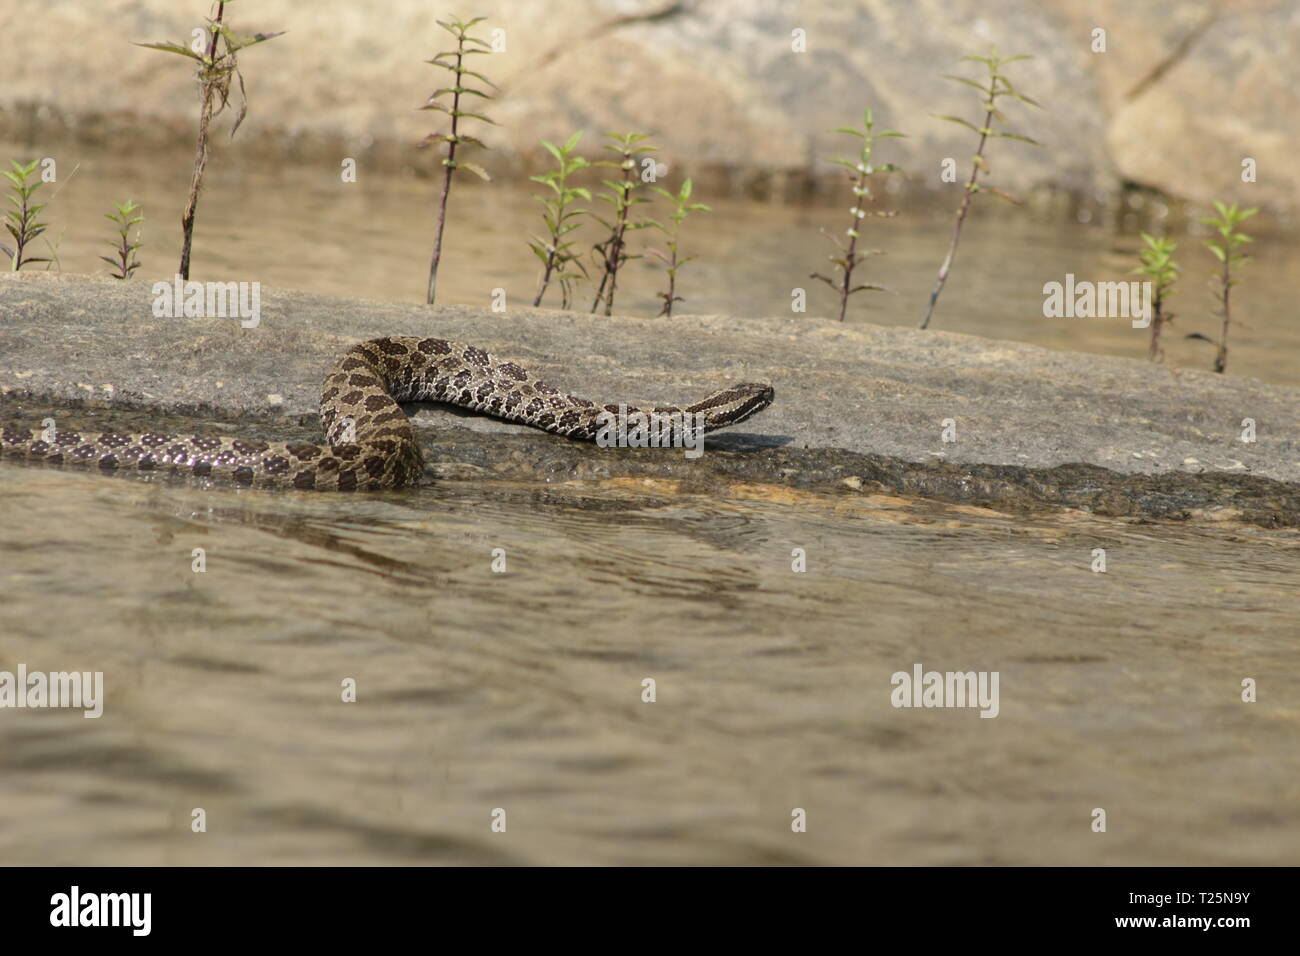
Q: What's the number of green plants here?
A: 11